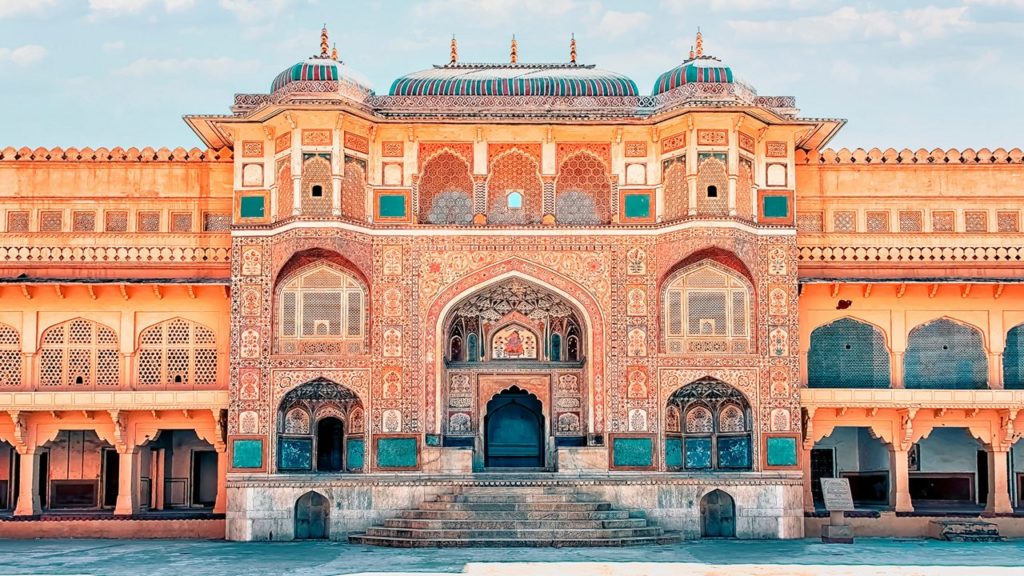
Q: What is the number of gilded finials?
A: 7